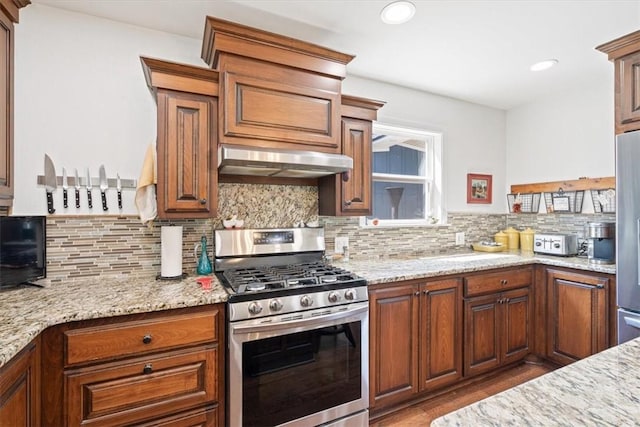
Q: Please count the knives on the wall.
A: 6